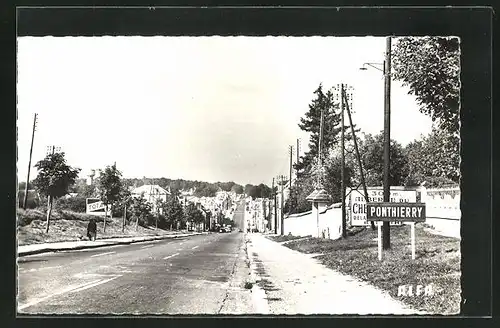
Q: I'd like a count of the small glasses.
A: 0